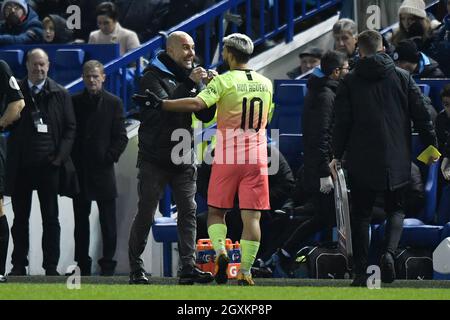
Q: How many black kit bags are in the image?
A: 2